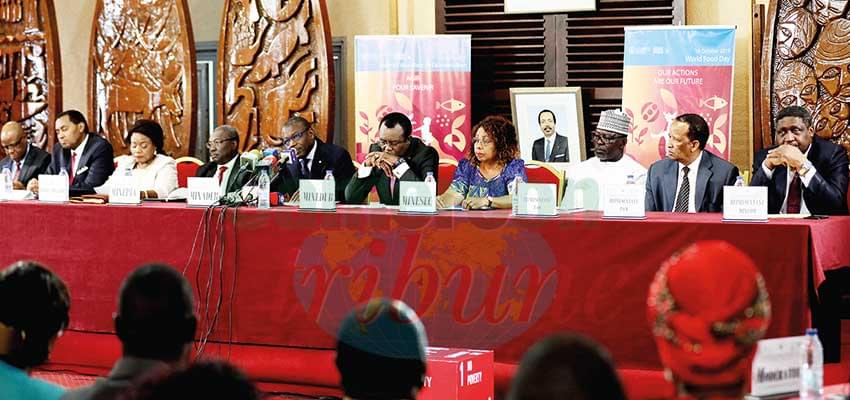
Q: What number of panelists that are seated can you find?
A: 10